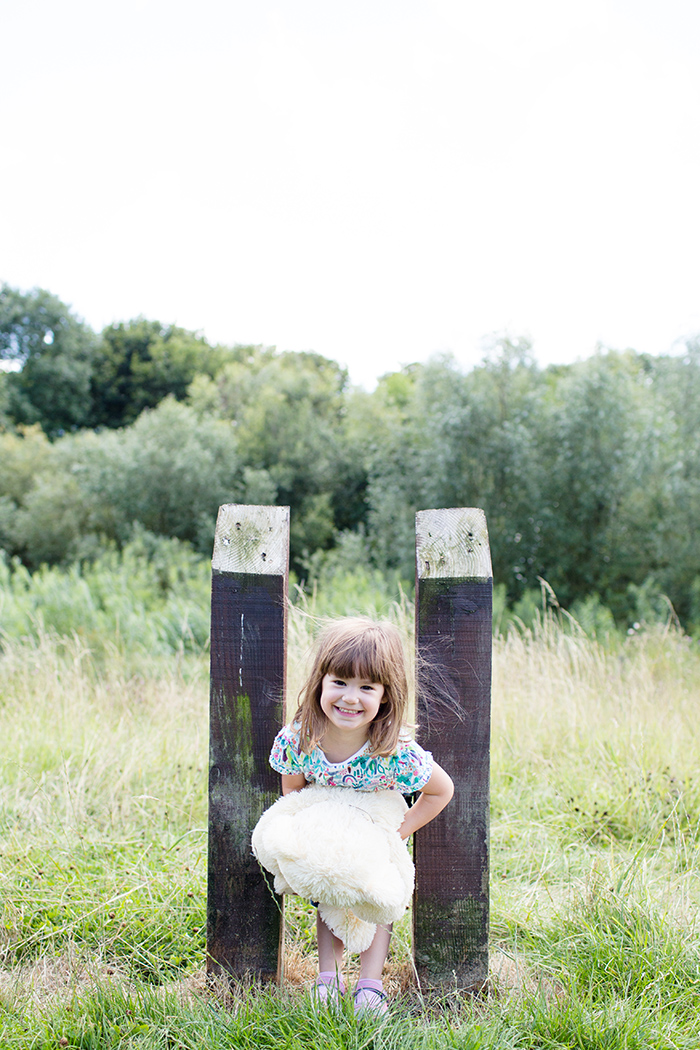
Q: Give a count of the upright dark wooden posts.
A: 2